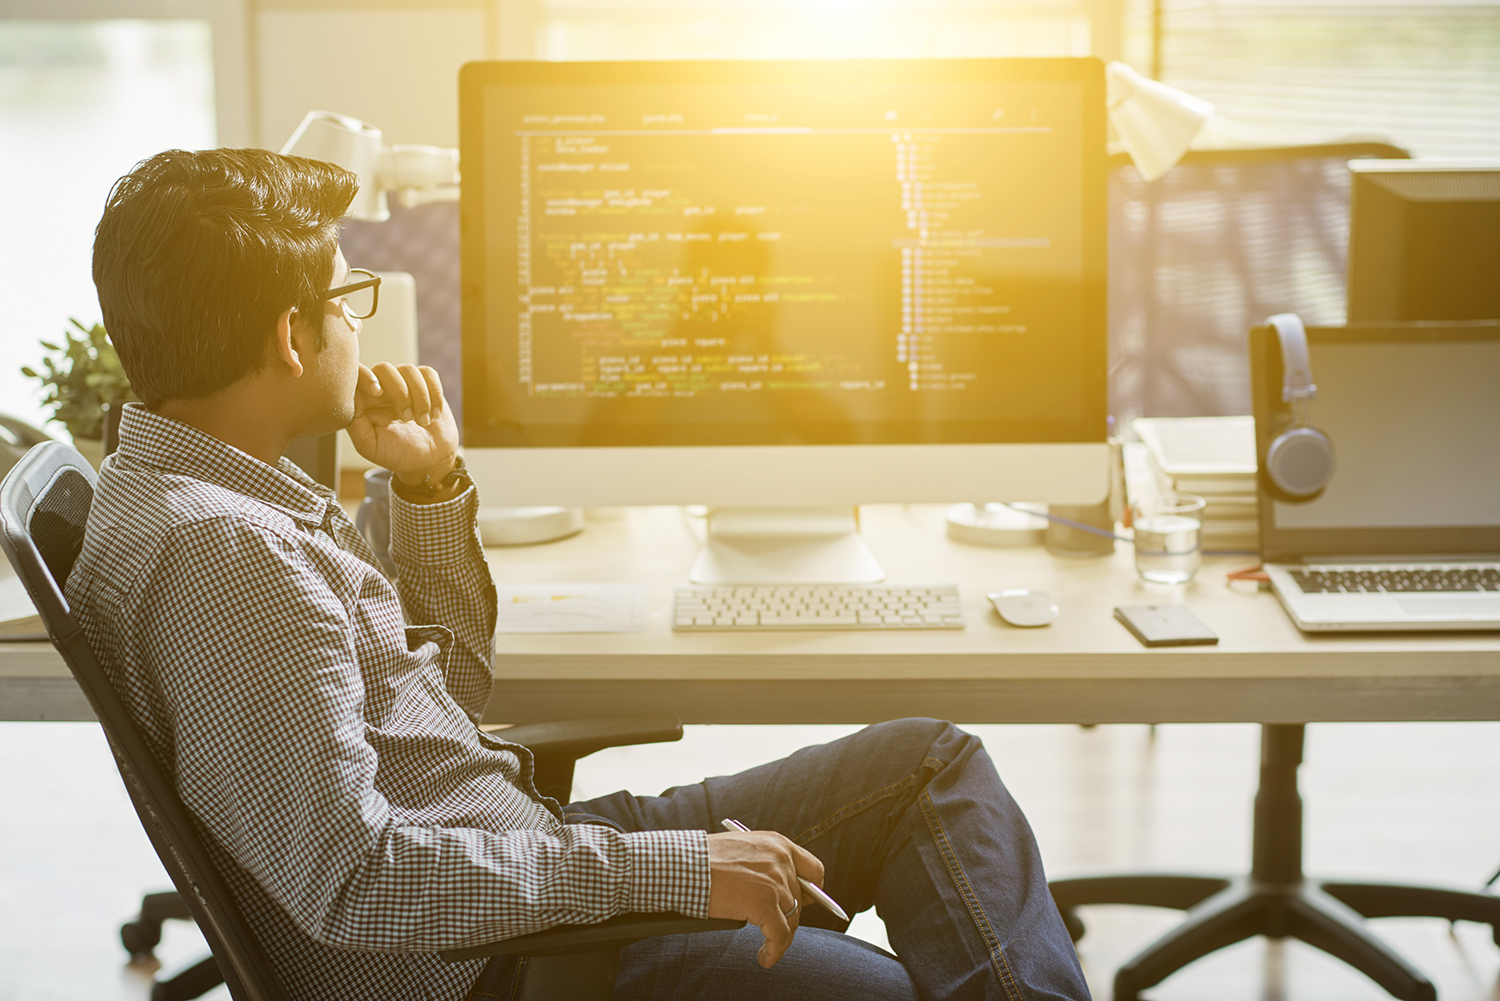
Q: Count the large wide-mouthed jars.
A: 0